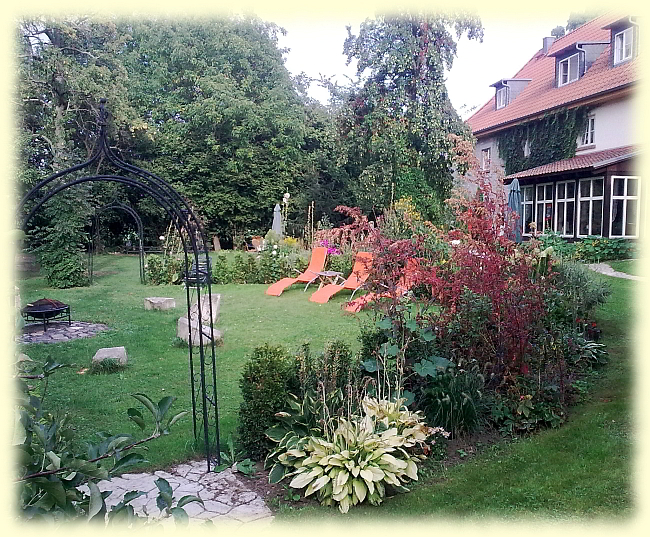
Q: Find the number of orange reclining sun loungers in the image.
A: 3